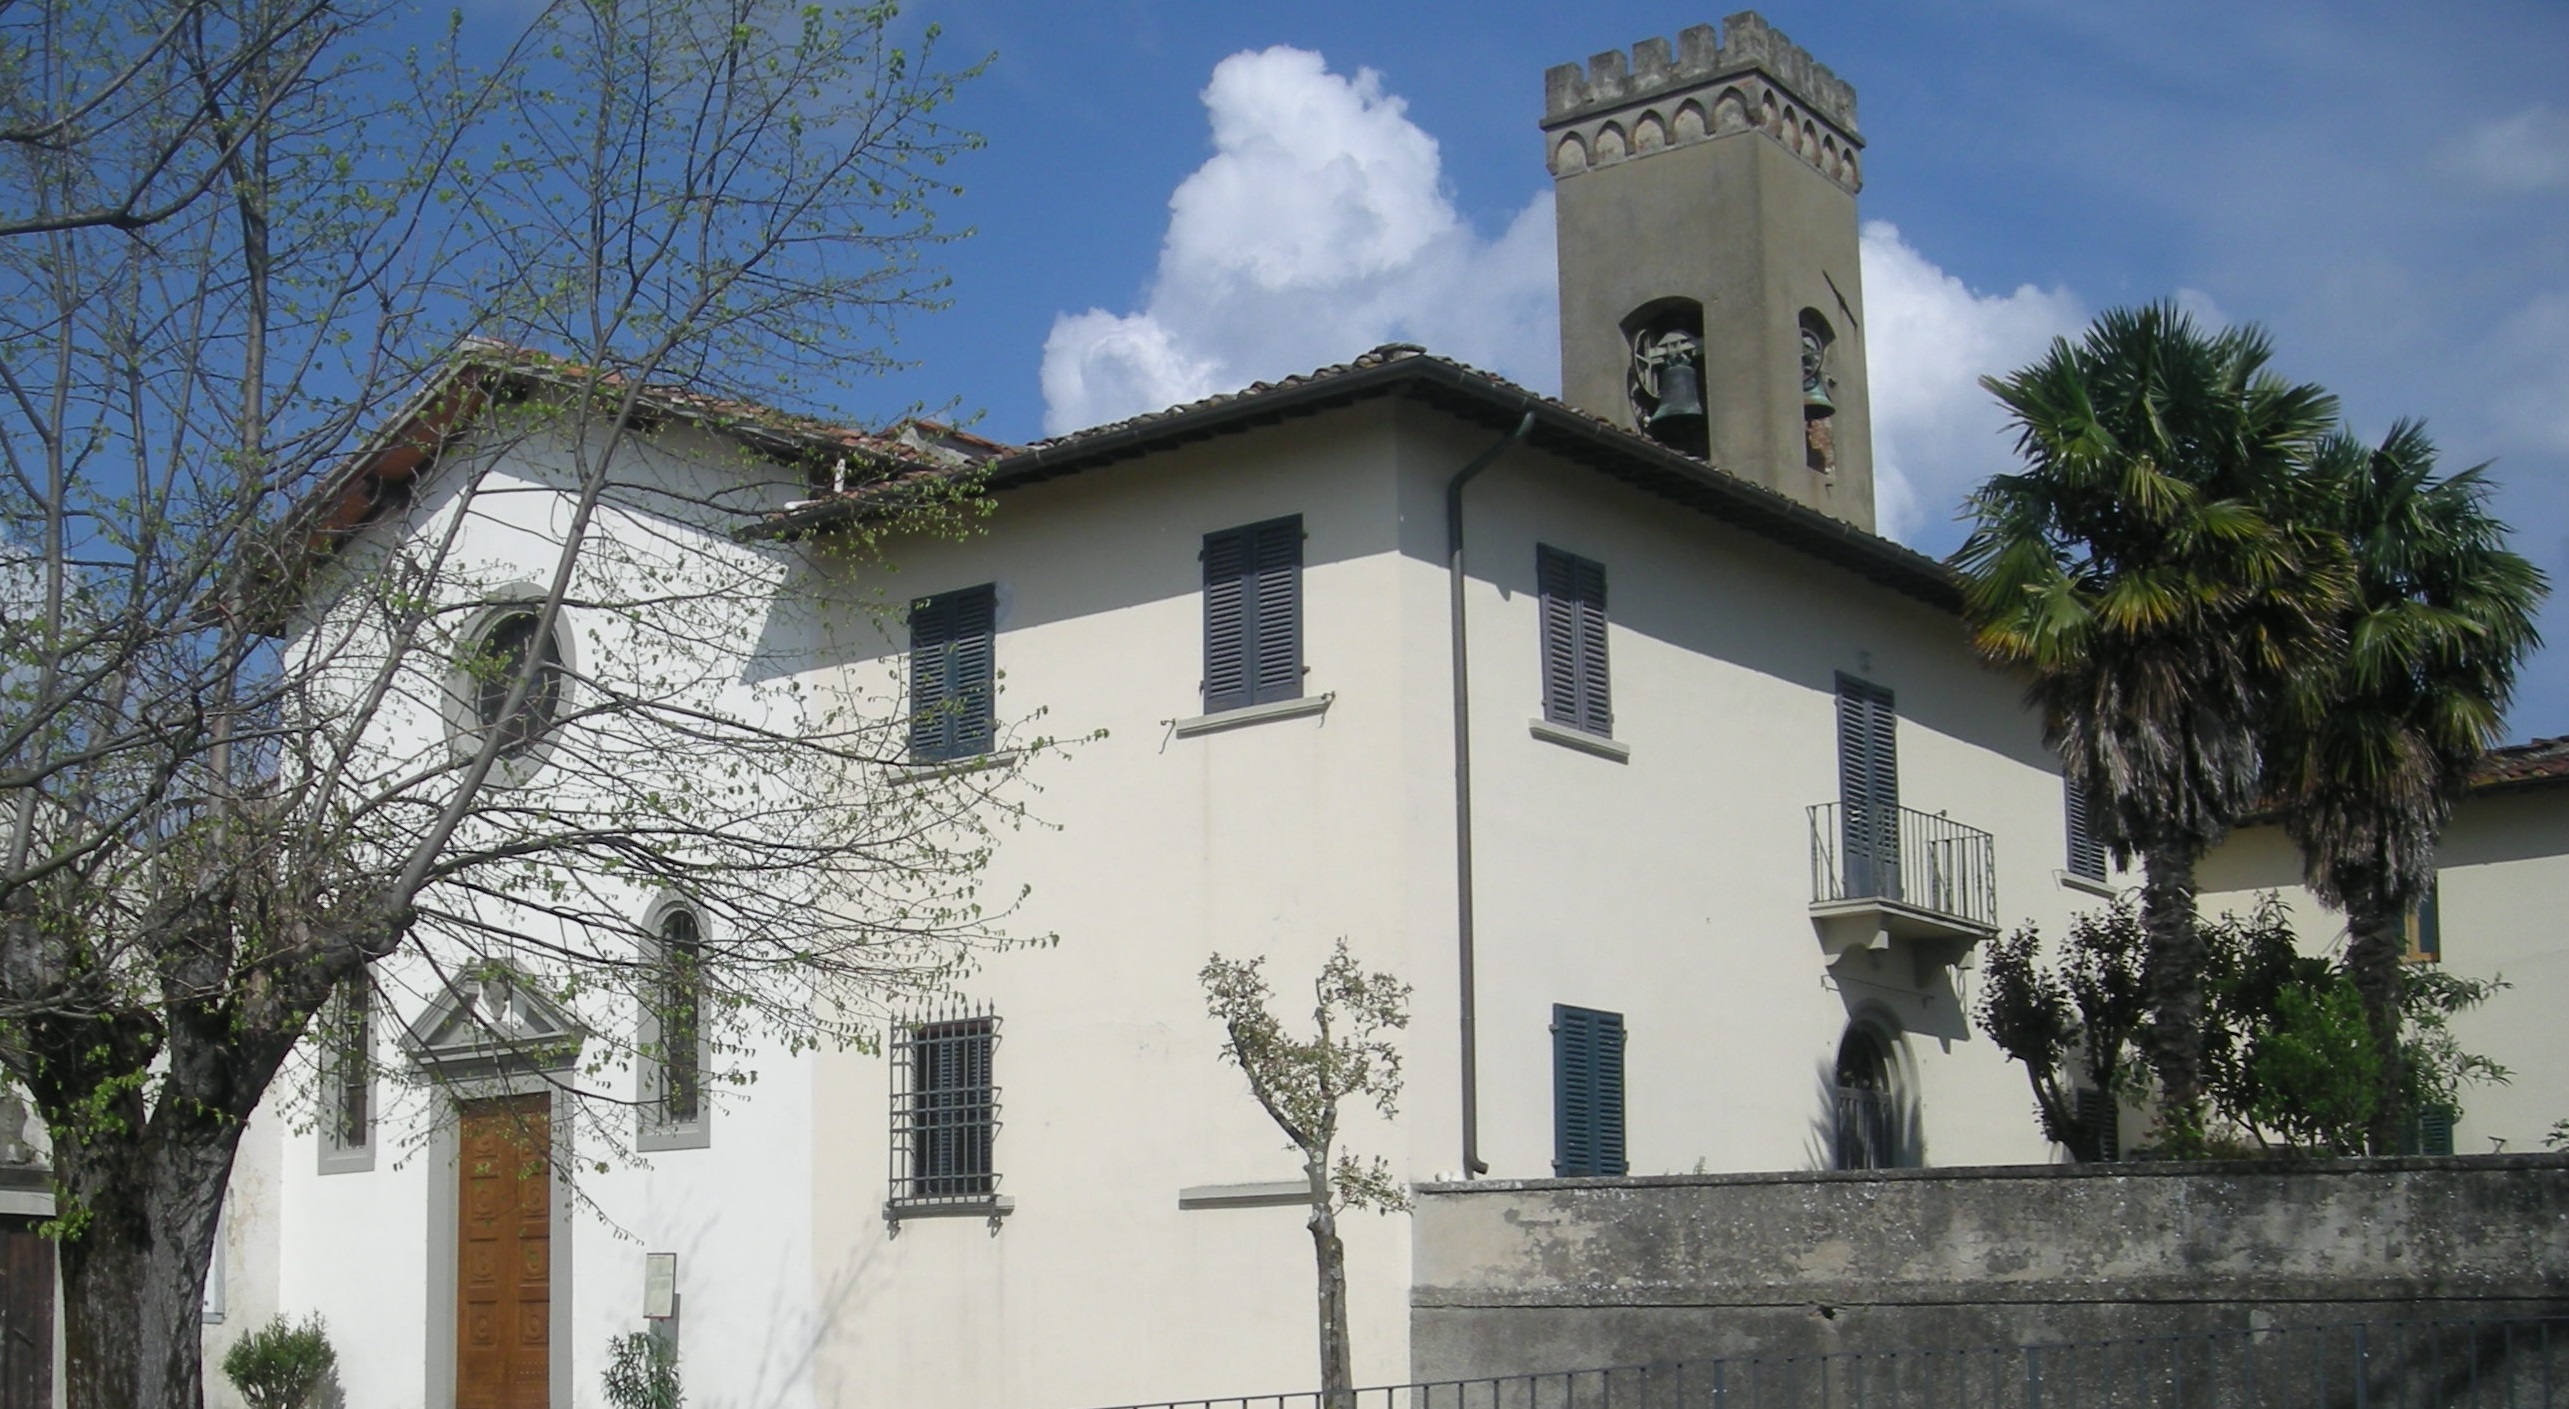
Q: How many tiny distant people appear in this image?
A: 0